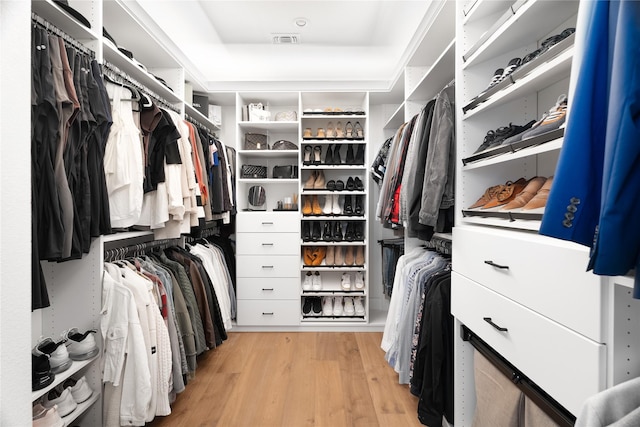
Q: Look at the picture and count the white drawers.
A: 7